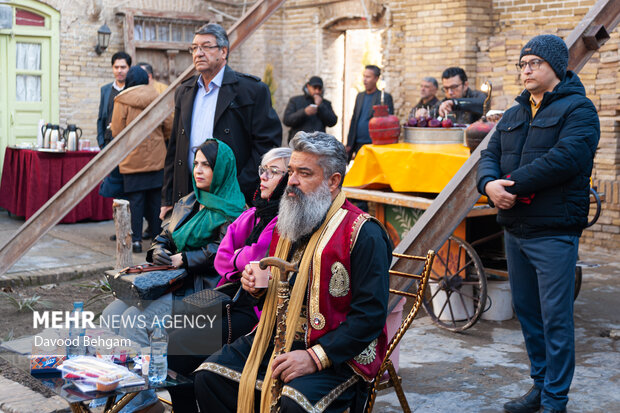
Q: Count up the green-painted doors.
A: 1